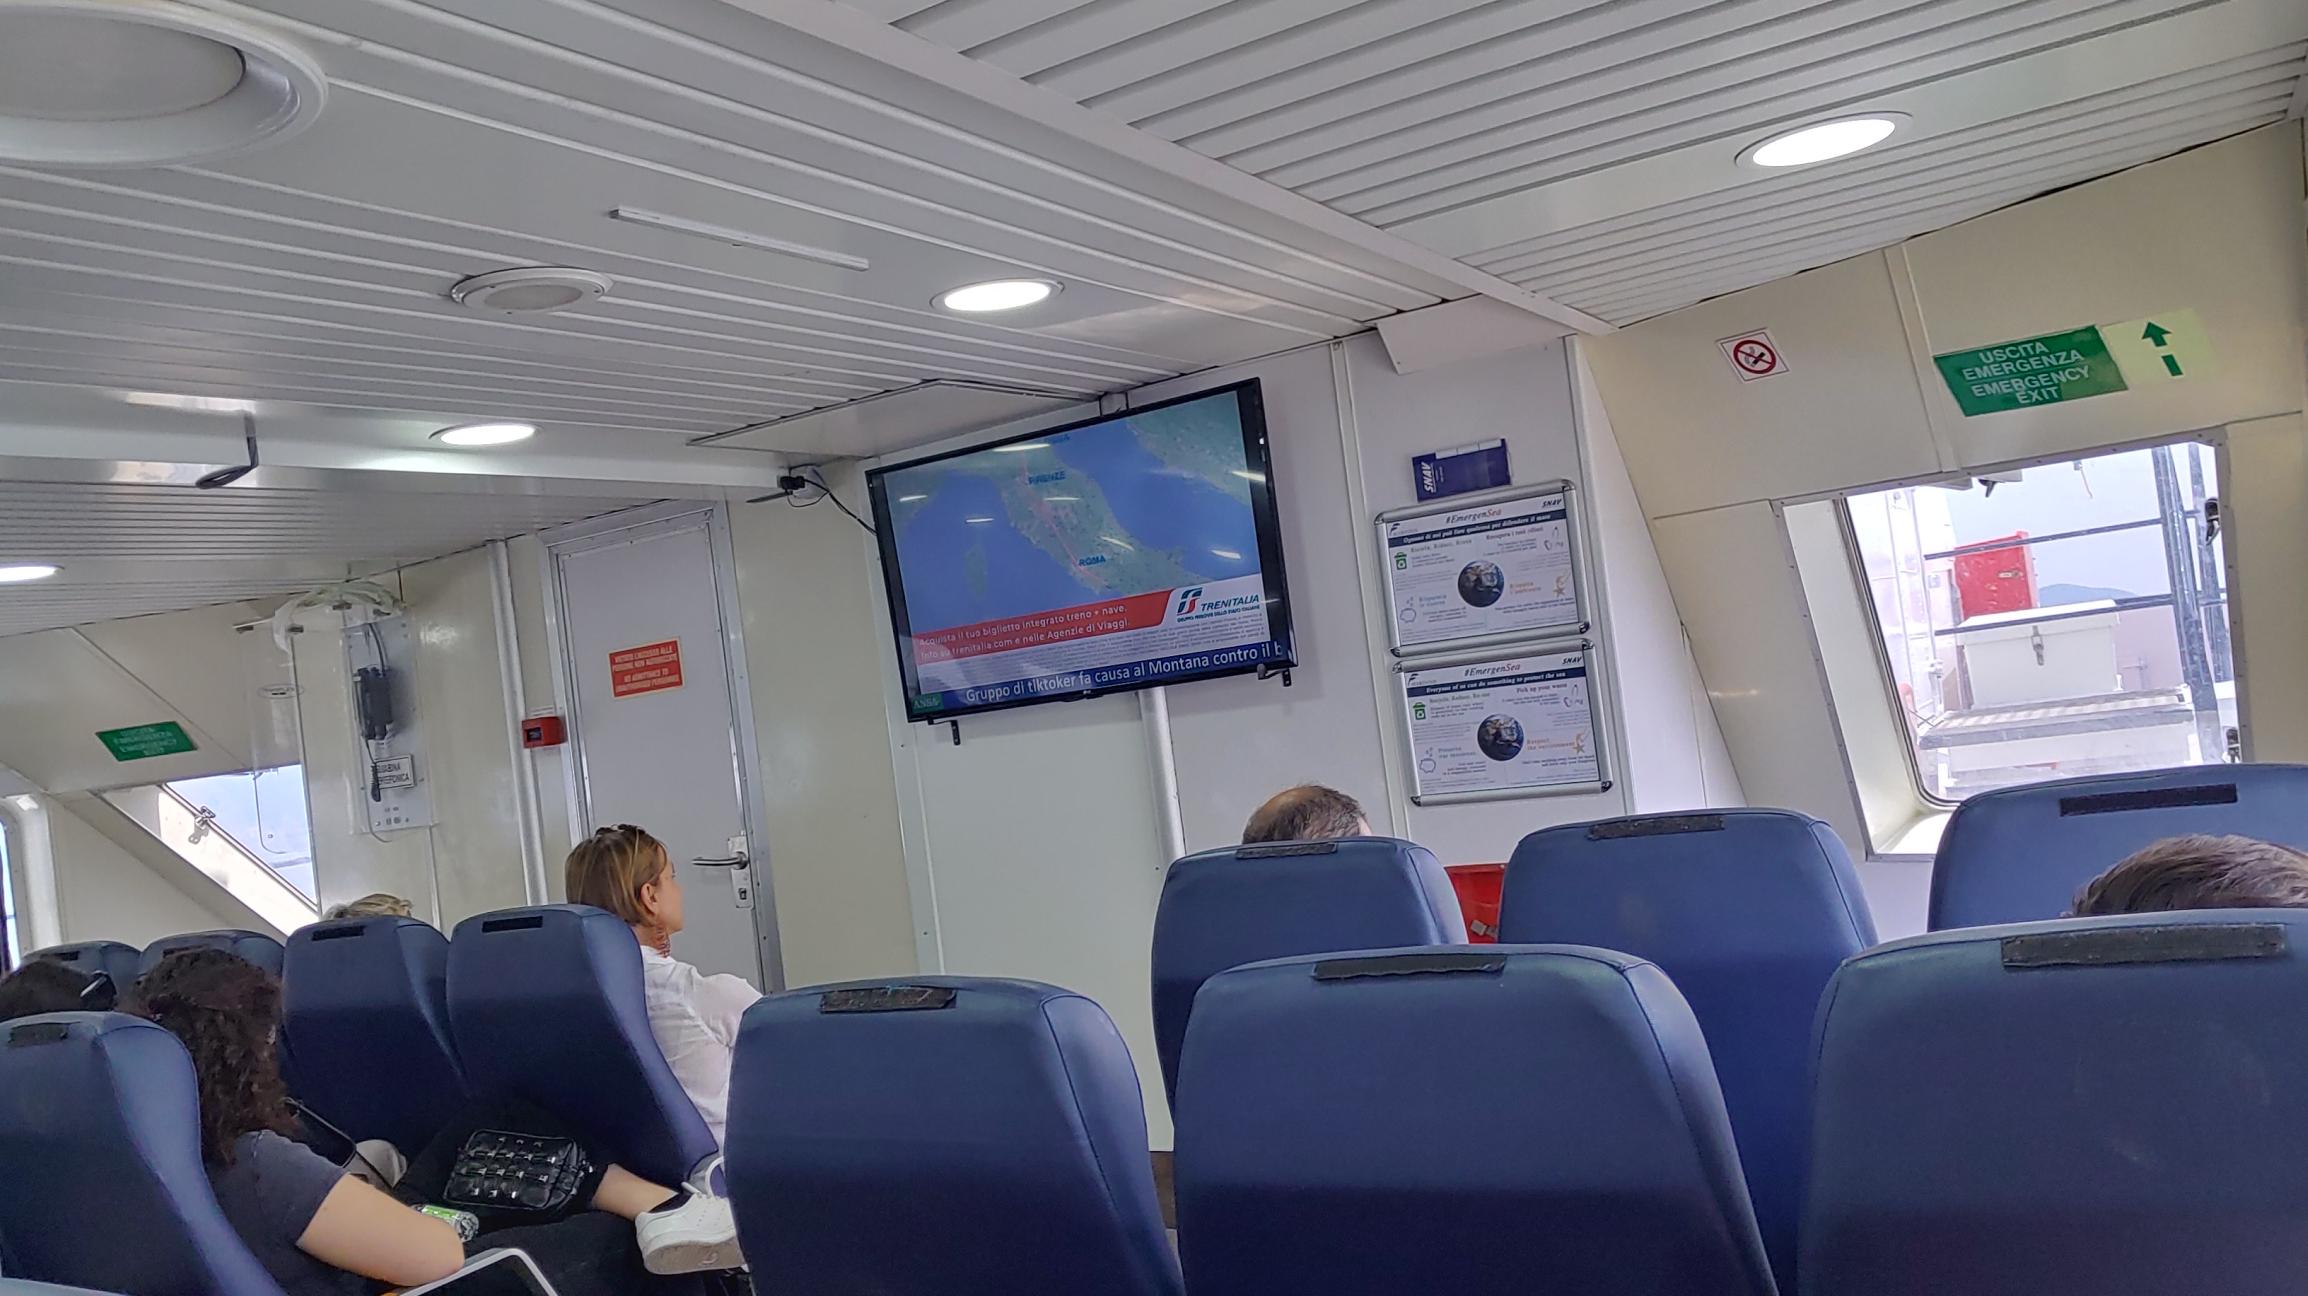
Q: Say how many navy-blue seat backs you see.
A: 11